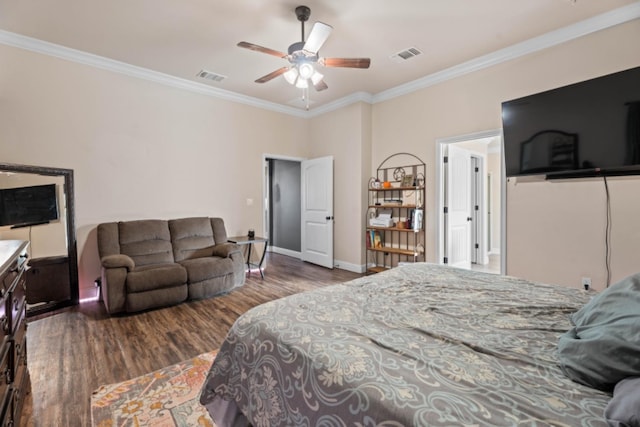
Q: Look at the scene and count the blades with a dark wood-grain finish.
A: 4